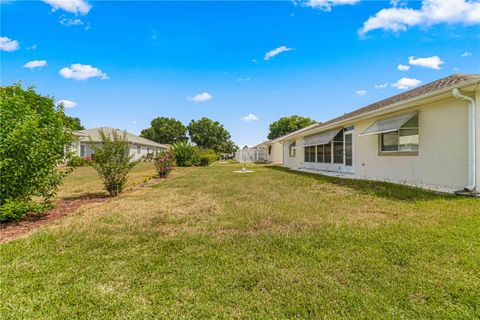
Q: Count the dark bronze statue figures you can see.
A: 0